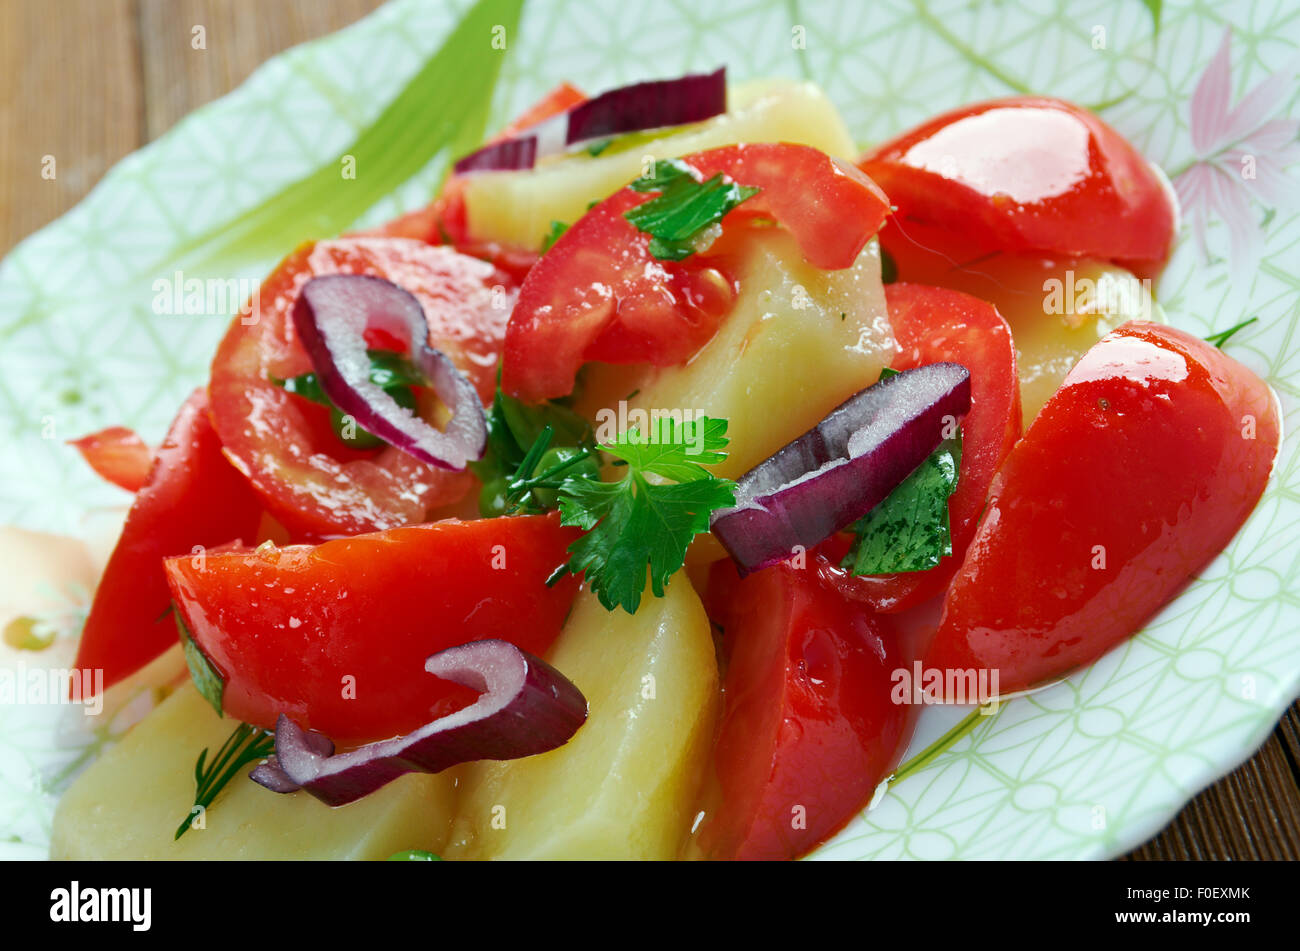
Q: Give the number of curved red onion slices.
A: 4